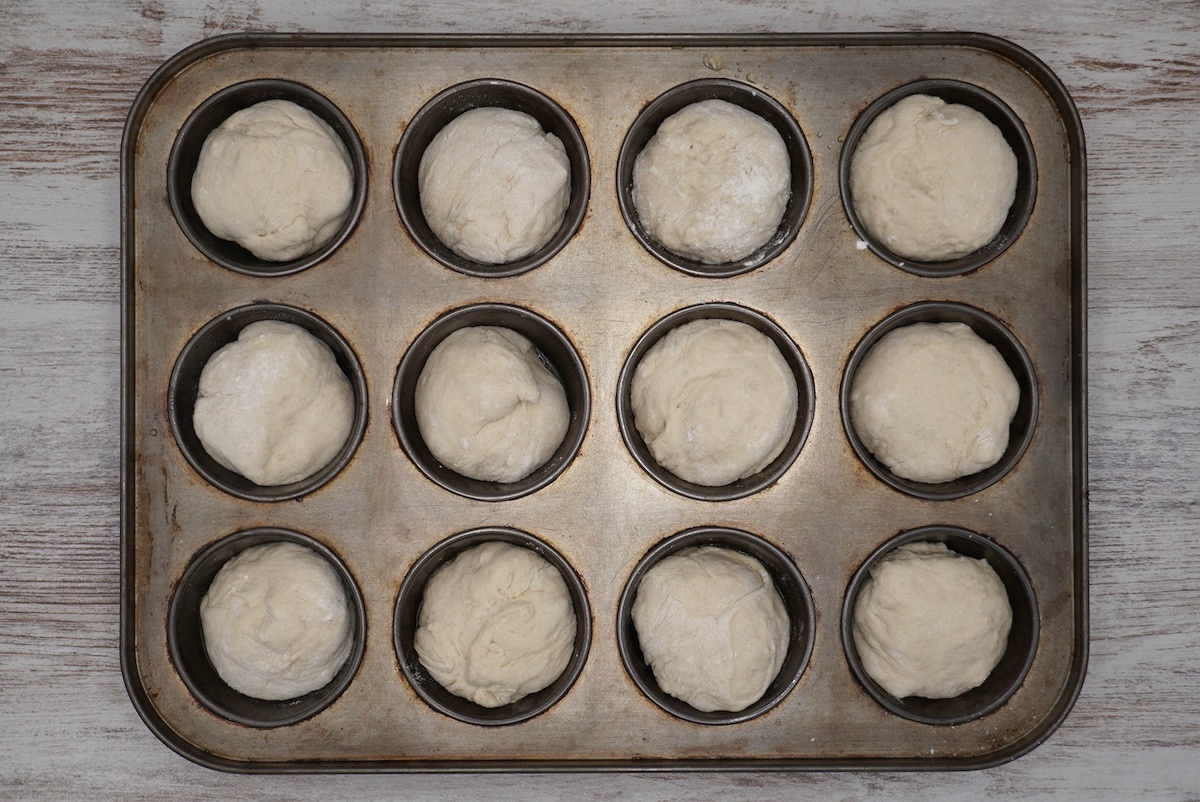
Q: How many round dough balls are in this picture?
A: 12